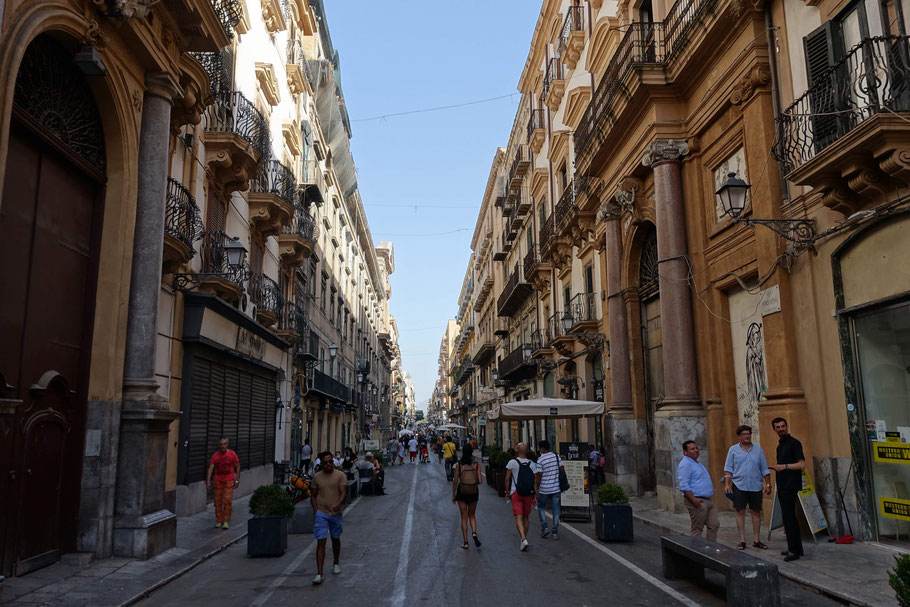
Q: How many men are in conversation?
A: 3